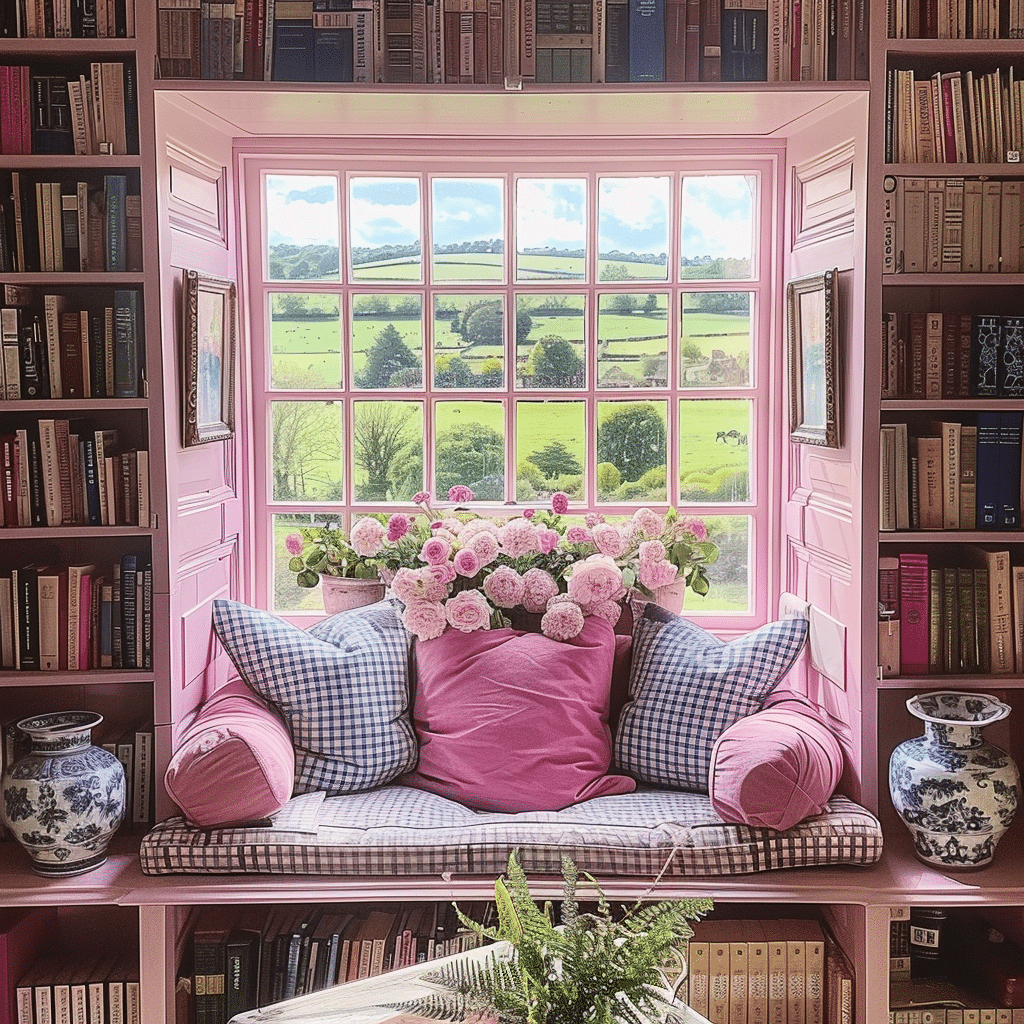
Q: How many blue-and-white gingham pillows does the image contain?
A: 2